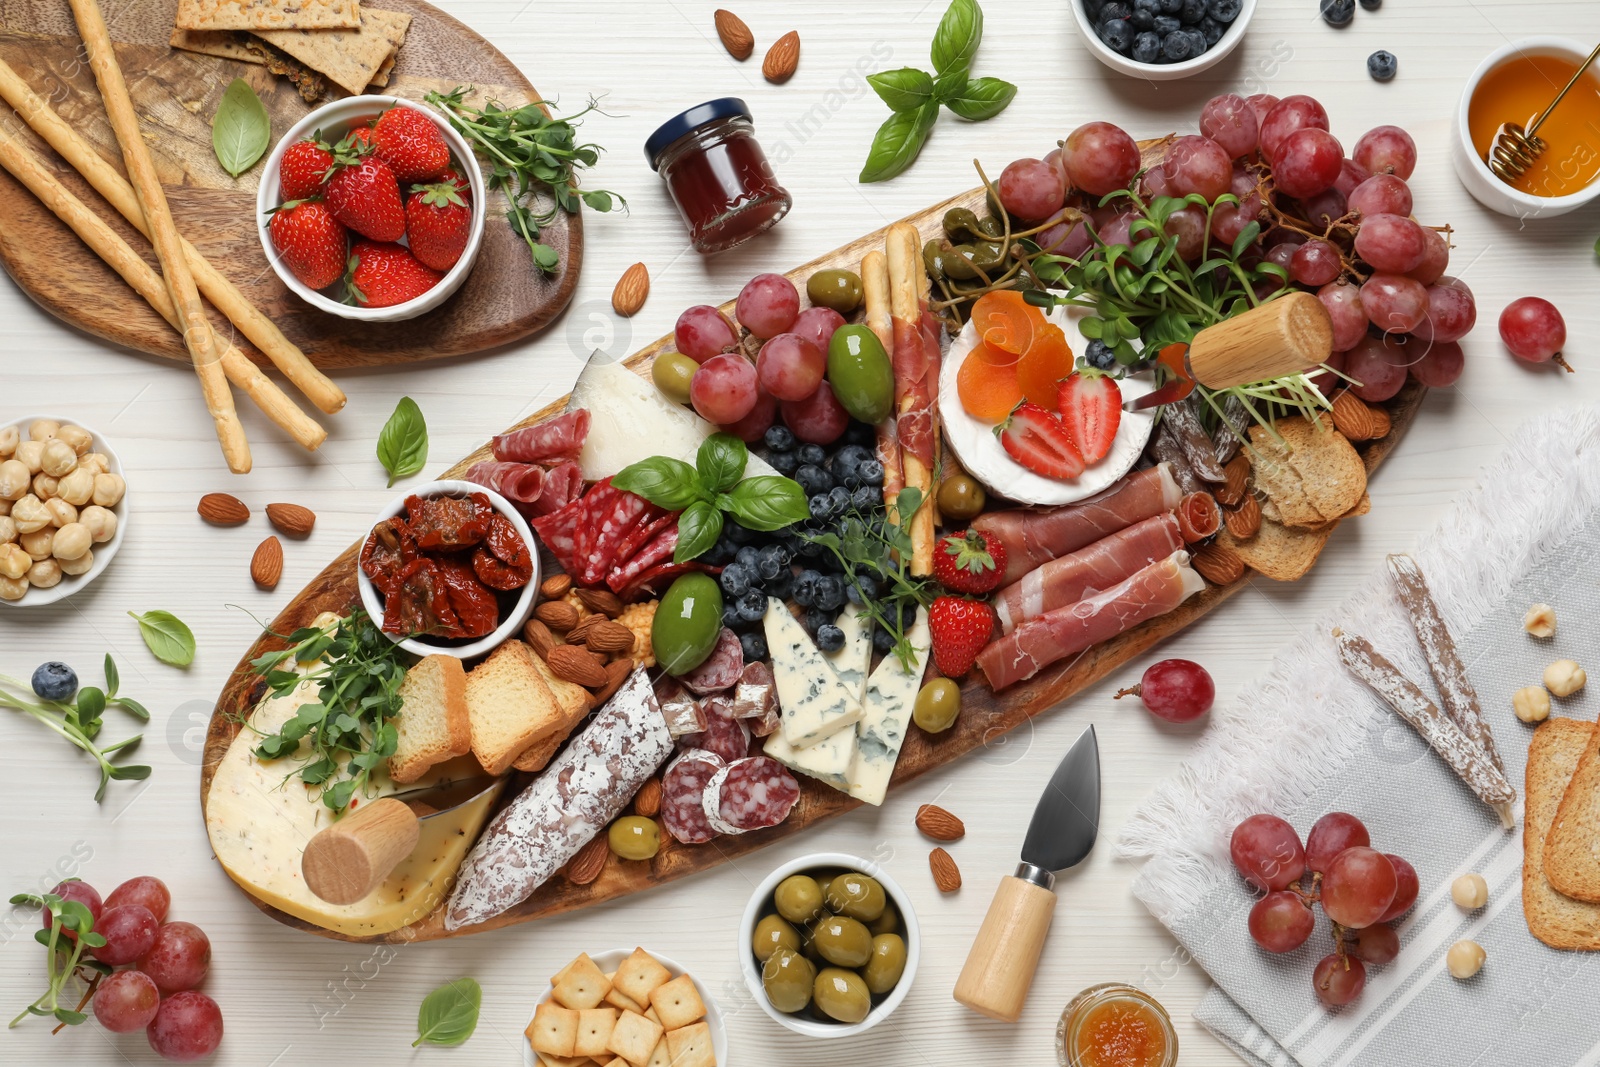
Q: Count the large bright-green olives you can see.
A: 2